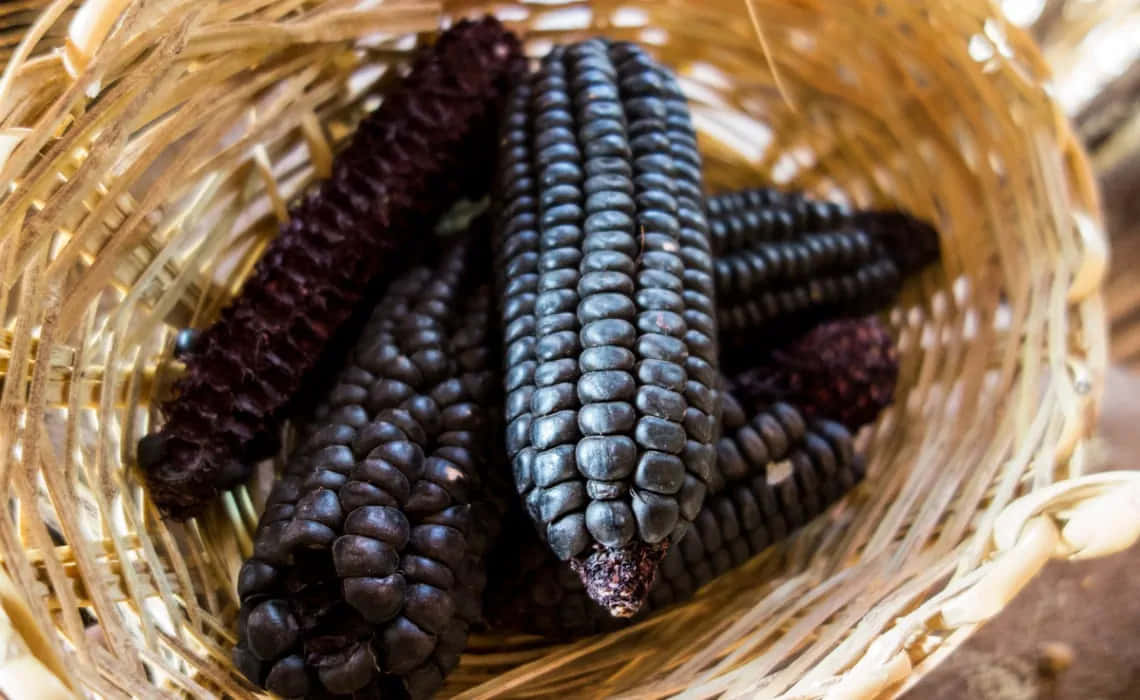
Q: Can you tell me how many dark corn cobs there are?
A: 6